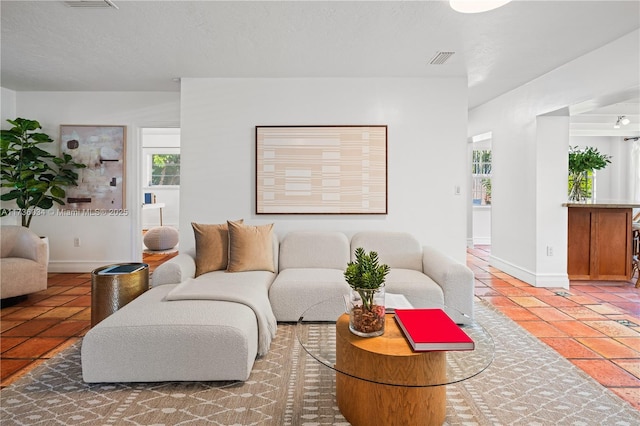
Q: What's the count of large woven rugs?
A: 1